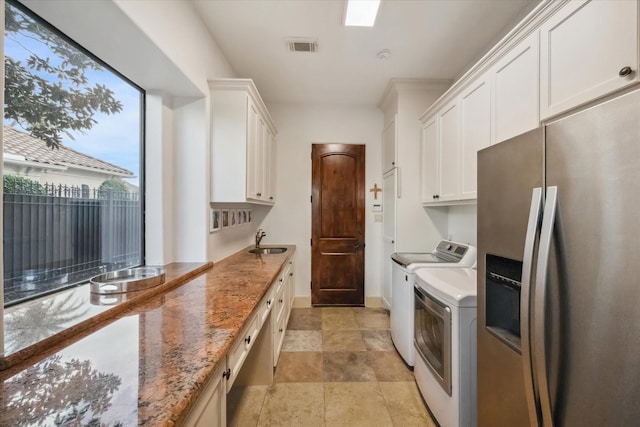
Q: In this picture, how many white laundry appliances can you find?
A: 2